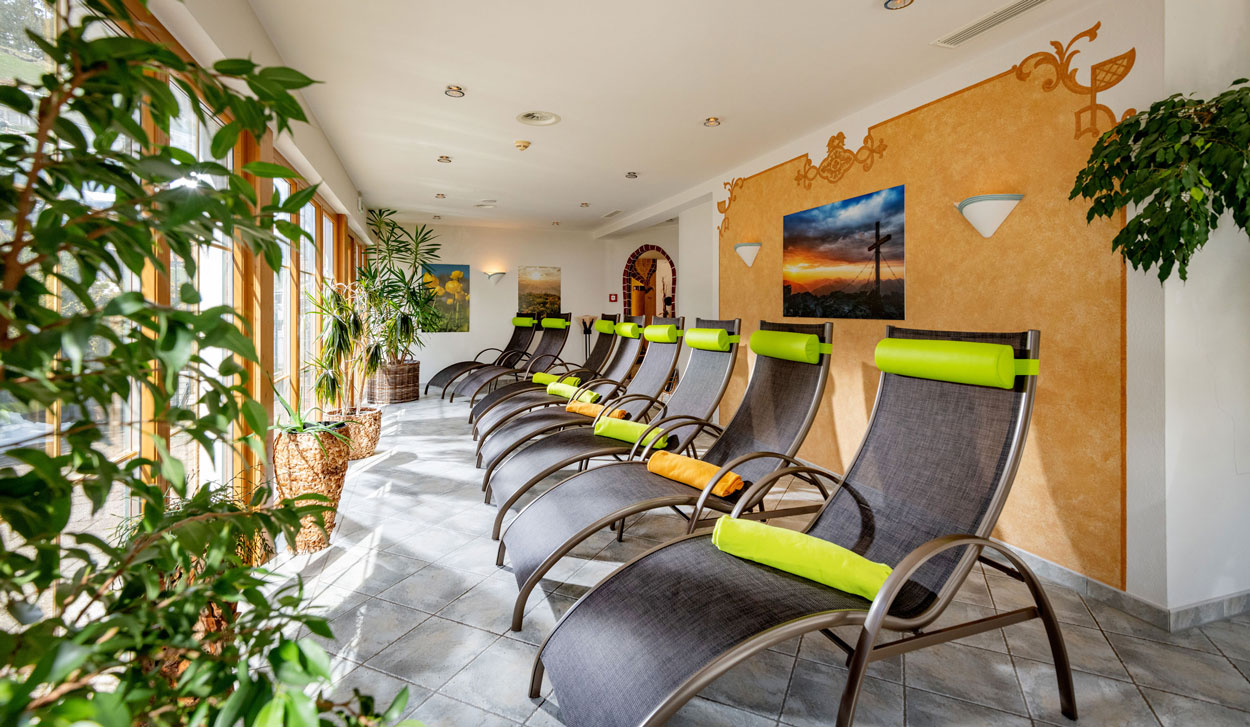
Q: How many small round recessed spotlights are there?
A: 9